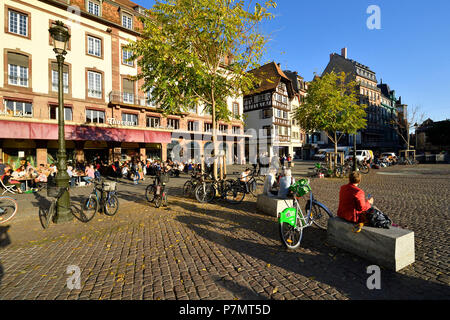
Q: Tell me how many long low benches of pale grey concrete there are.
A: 2